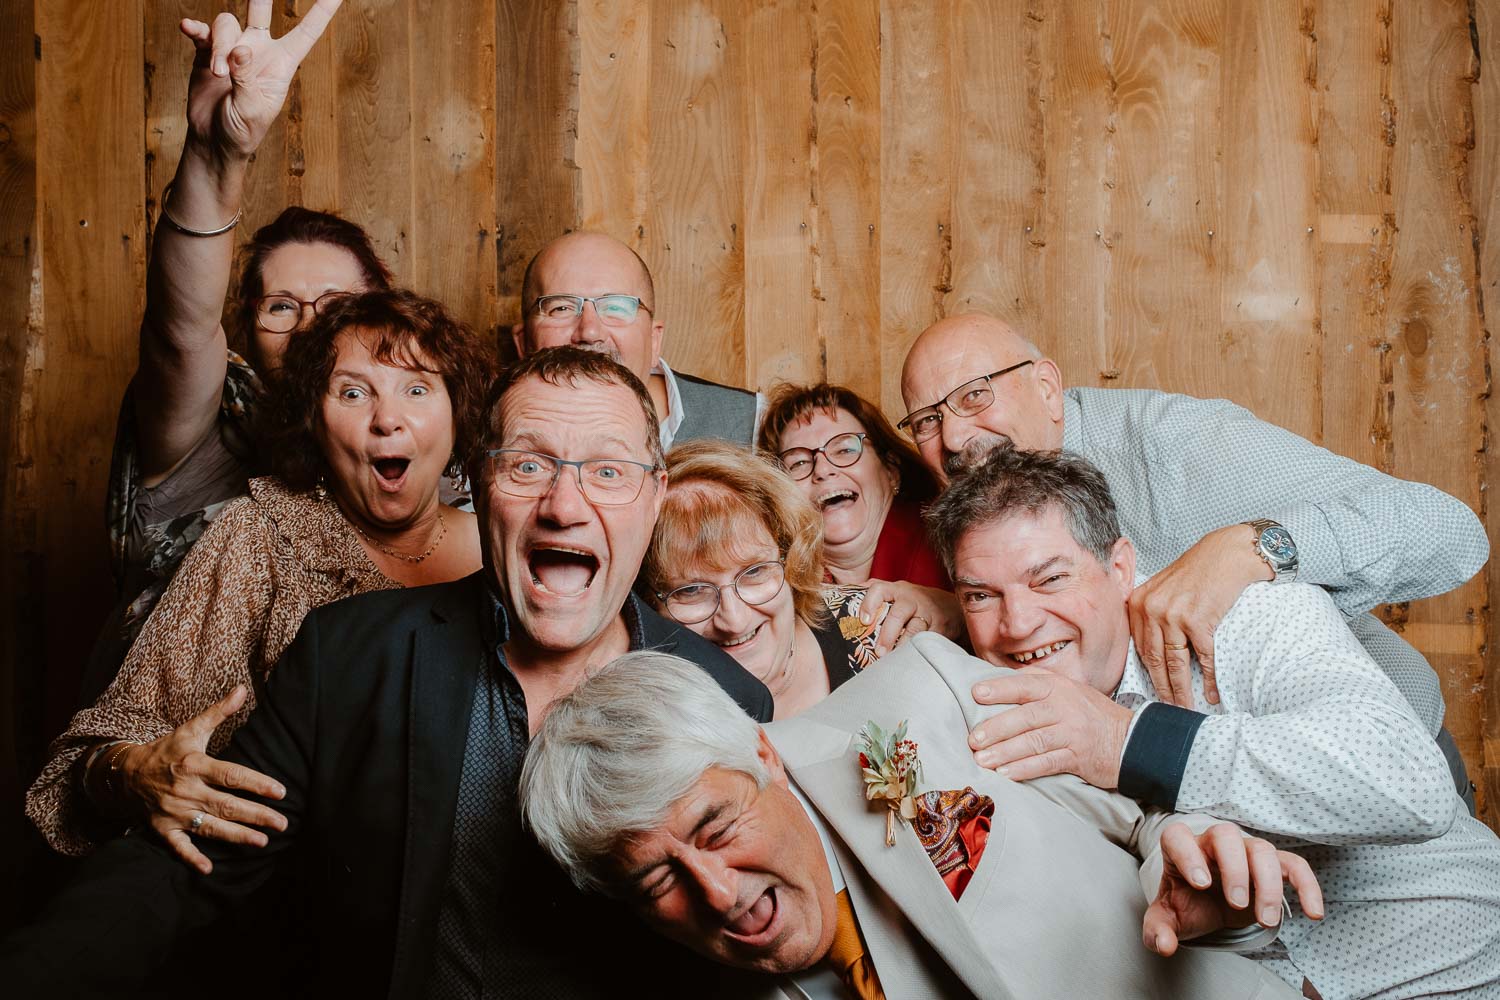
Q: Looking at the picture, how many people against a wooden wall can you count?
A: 9